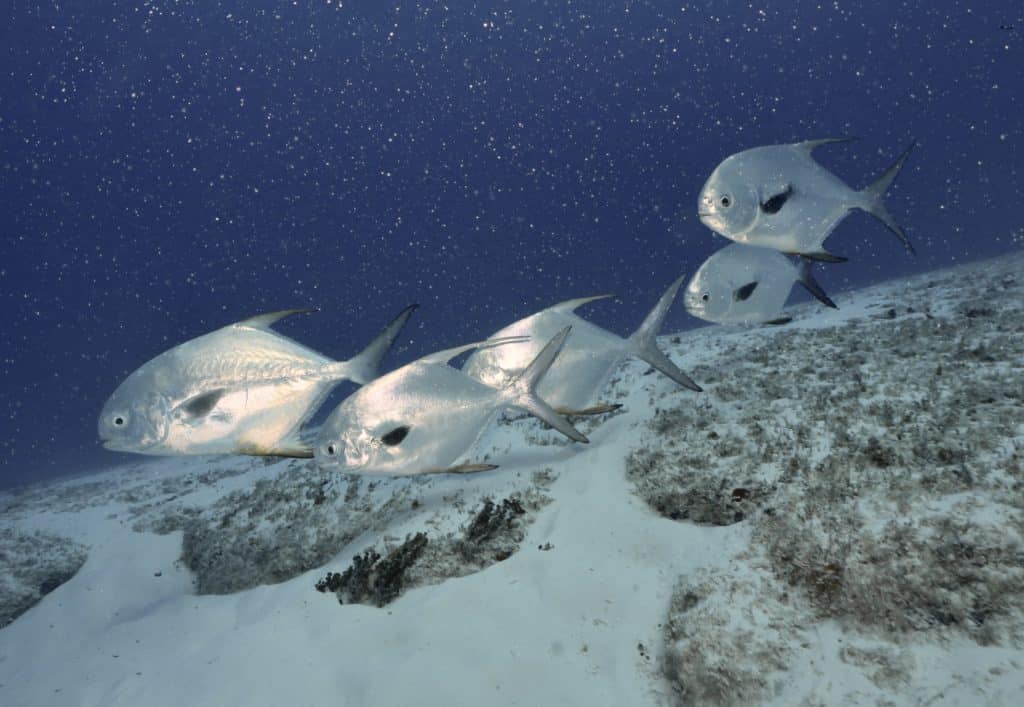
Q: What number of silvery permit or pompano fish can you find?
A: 5